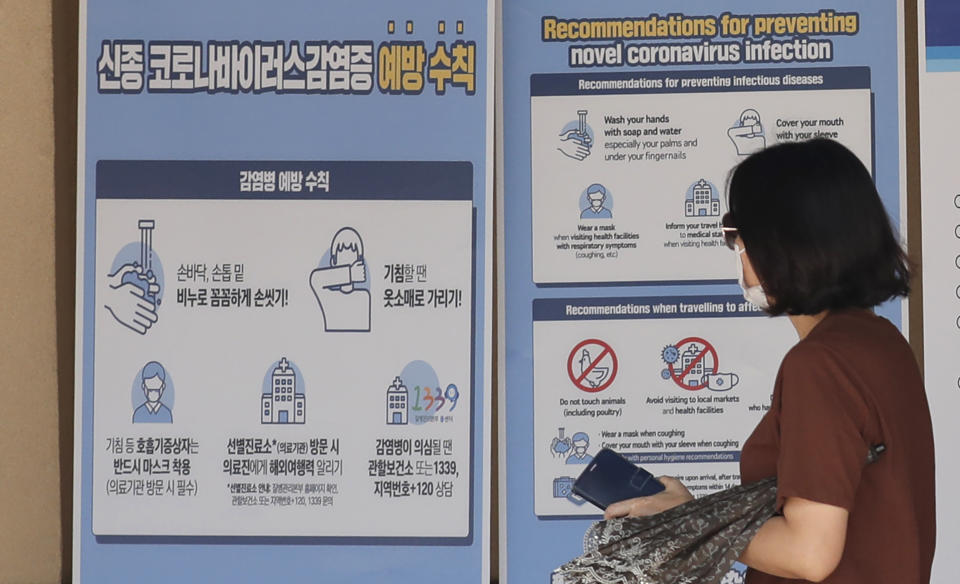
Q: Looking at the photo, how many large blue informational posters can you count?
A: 2